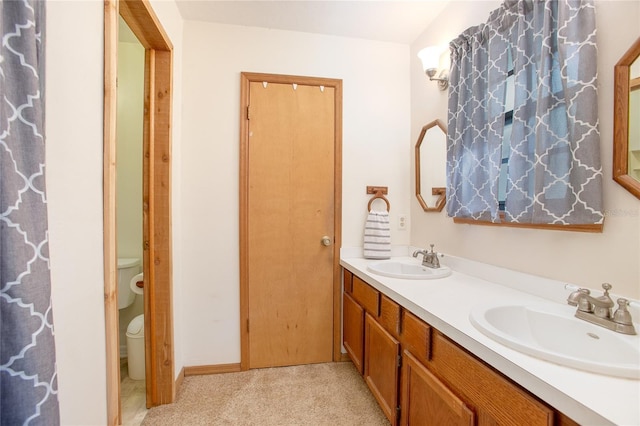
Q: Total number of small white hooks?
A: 3